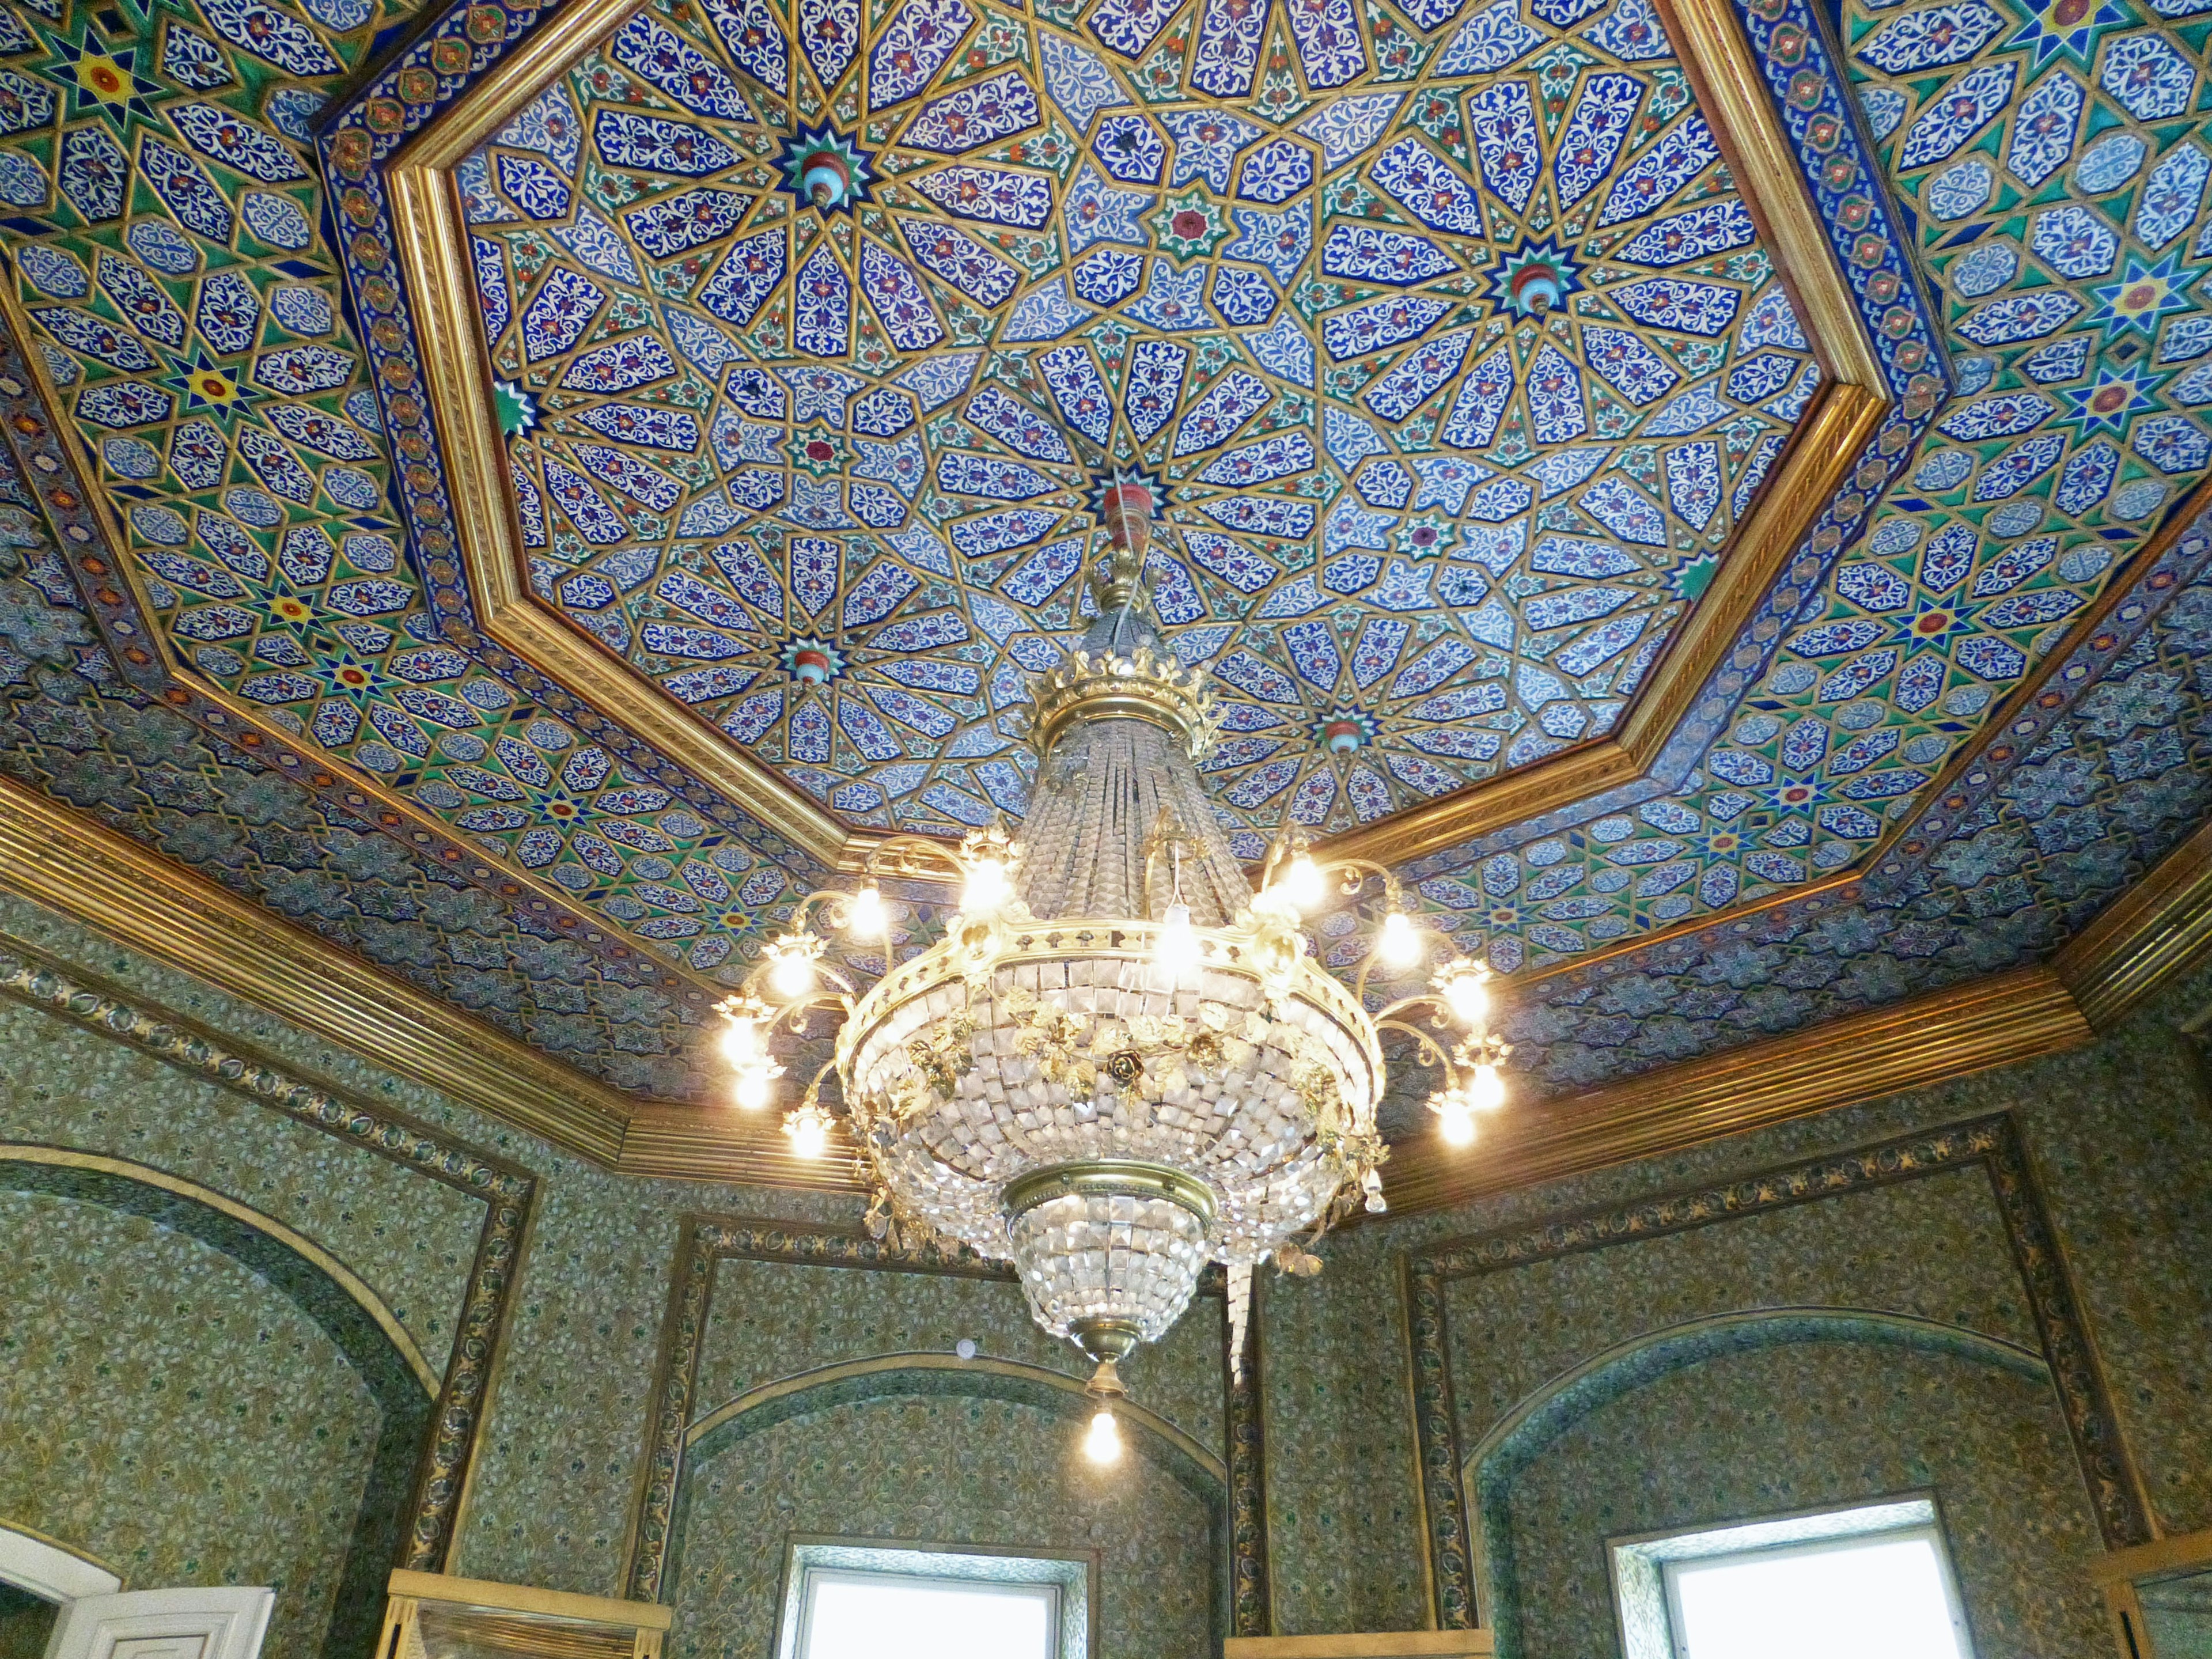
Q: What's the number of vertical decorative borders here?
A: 5